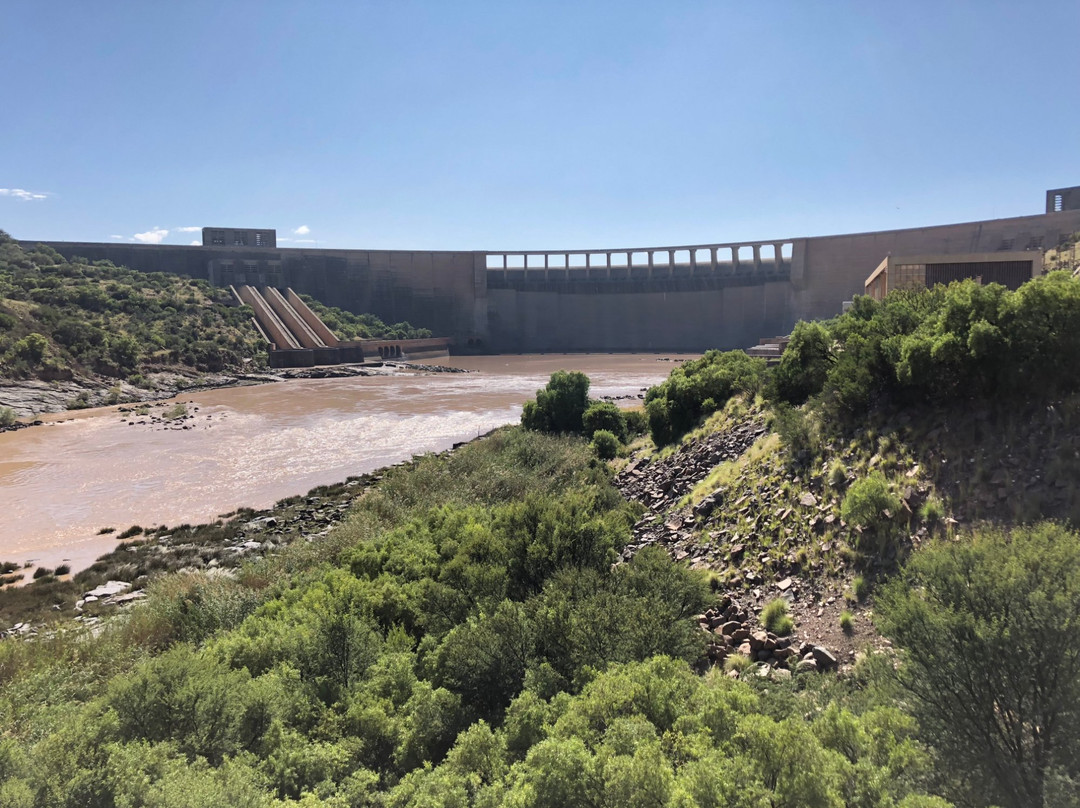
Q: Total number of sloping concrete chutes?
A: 3